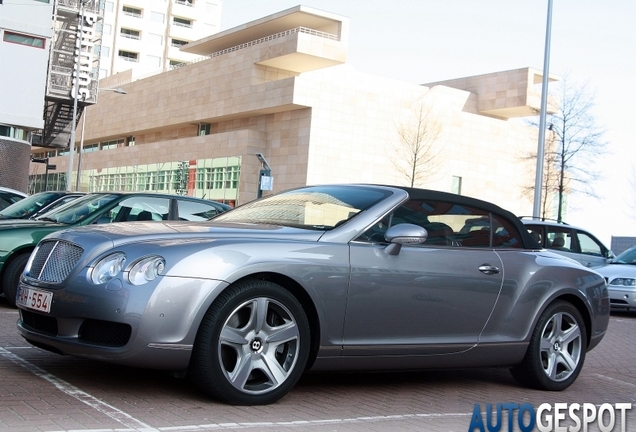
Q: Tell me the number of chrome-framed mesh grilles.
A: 1